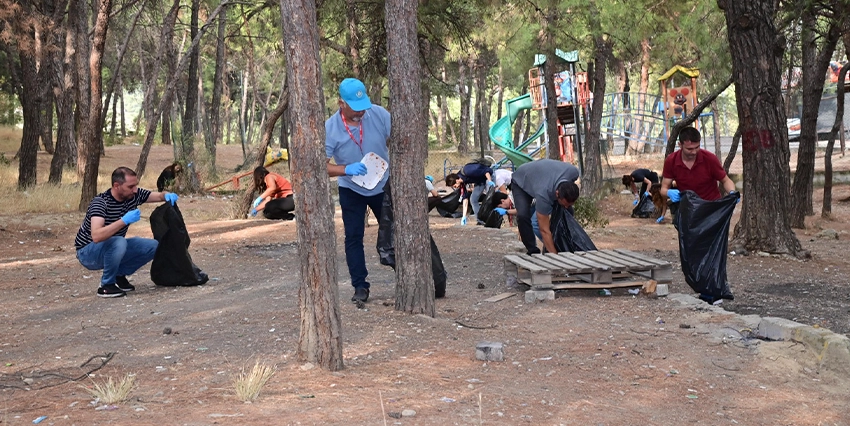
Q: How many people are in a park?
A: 12